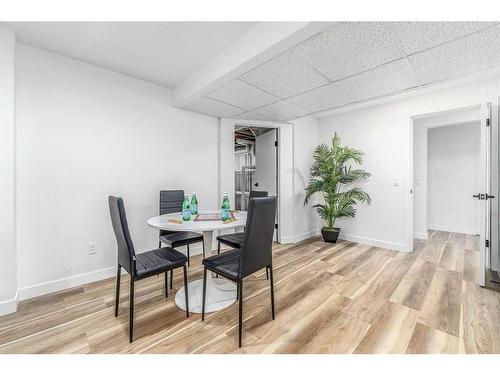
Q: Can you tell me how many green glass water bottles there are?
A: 3